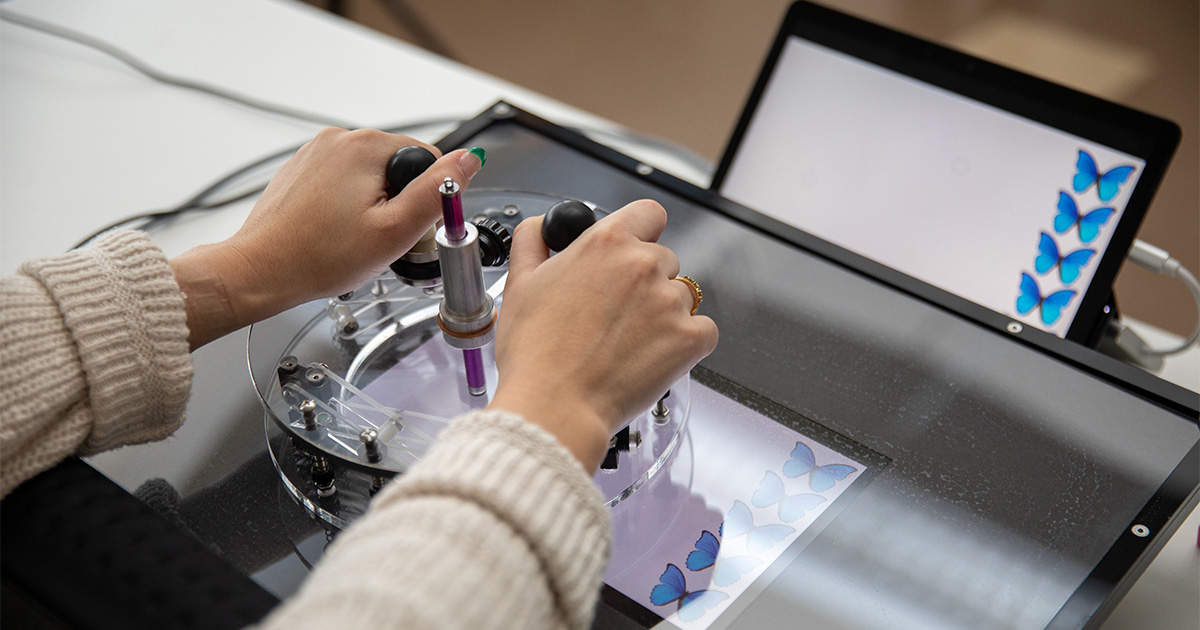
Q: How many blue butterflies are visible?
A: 9